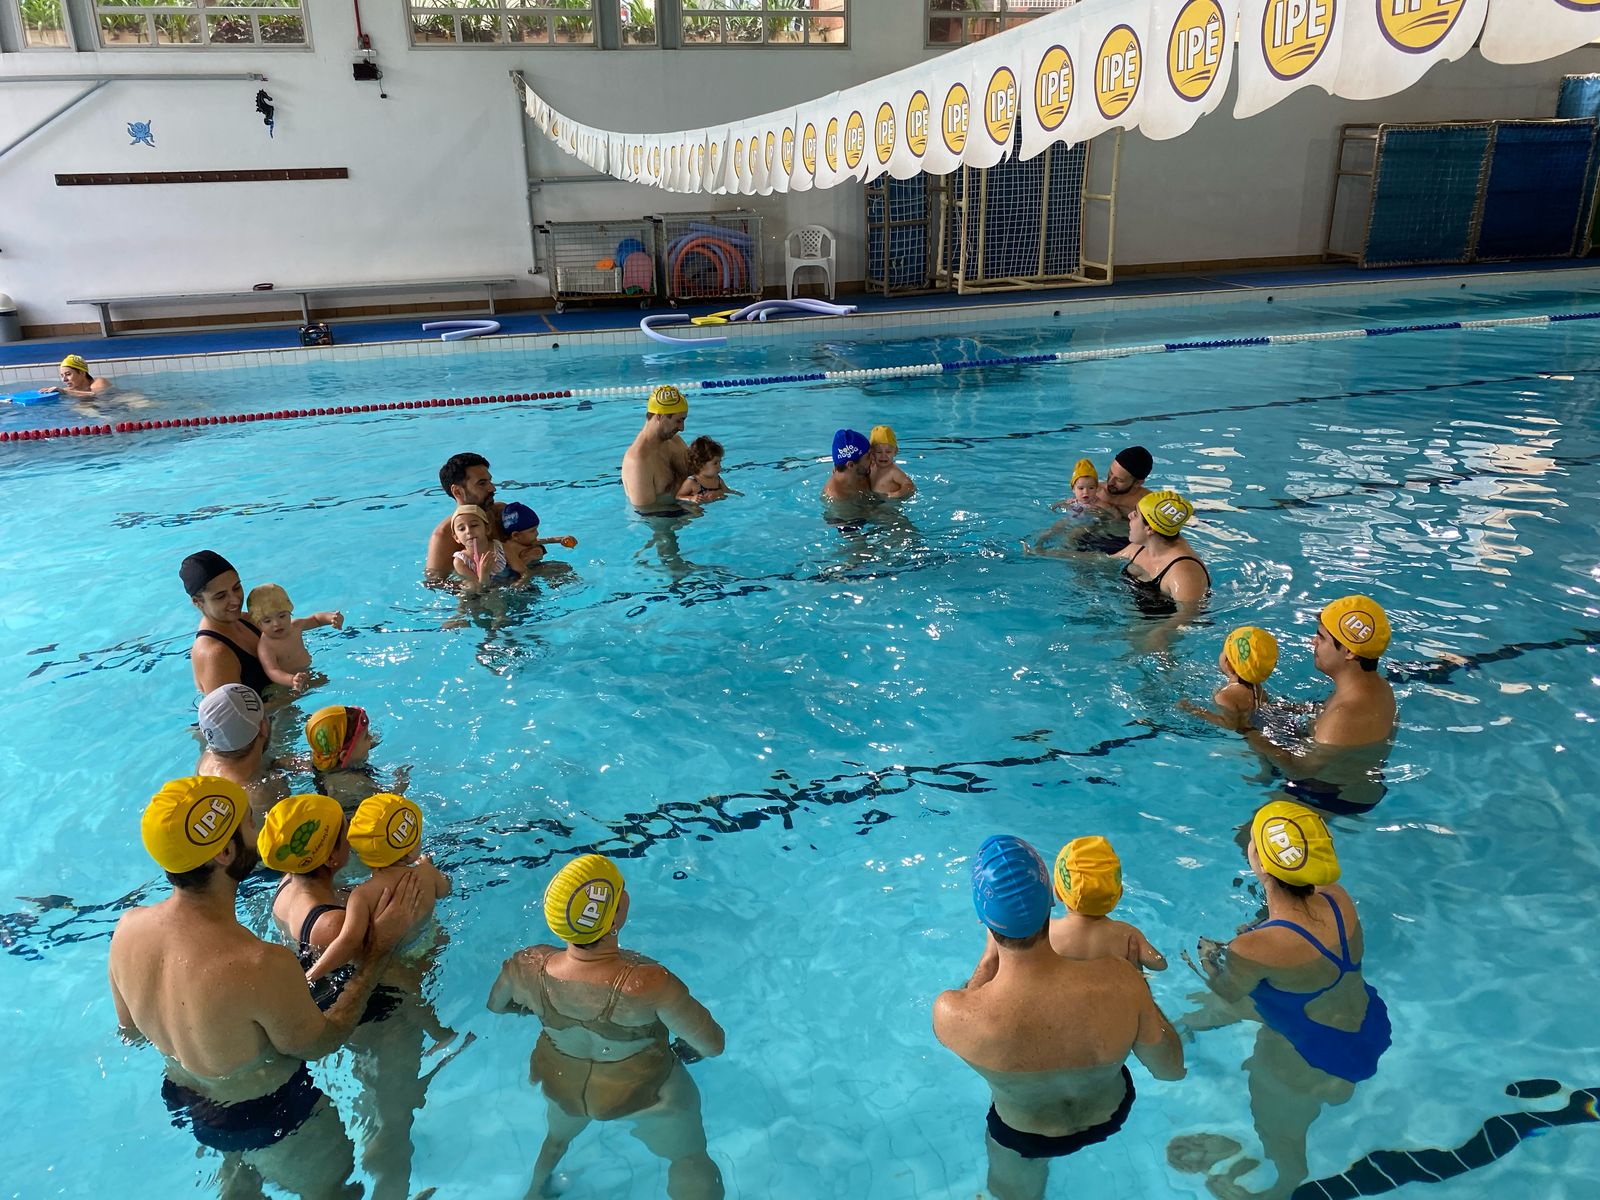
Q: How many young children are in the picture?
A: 10